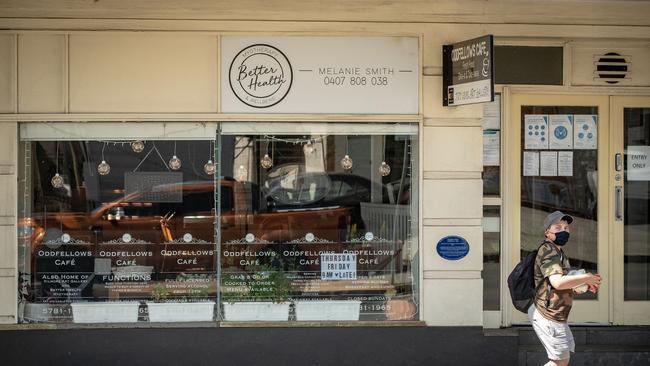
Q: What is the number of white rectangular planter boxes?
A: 4